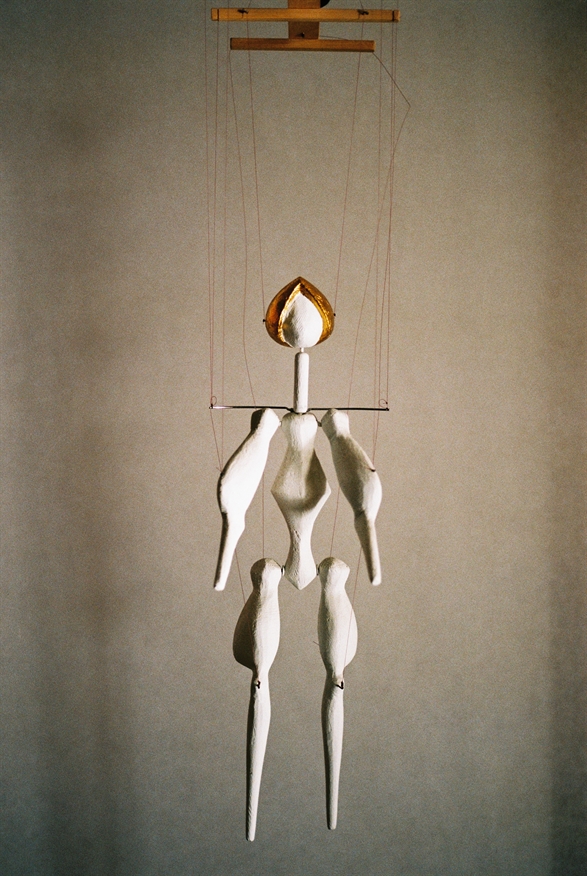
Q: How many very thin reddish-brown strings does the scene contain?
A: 10